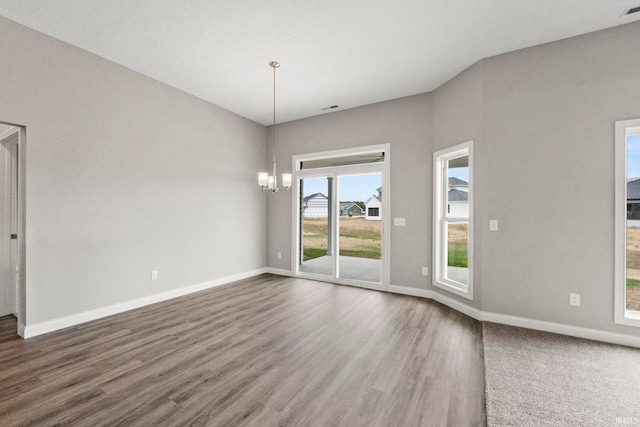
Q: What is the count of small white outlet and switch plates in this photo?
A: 6